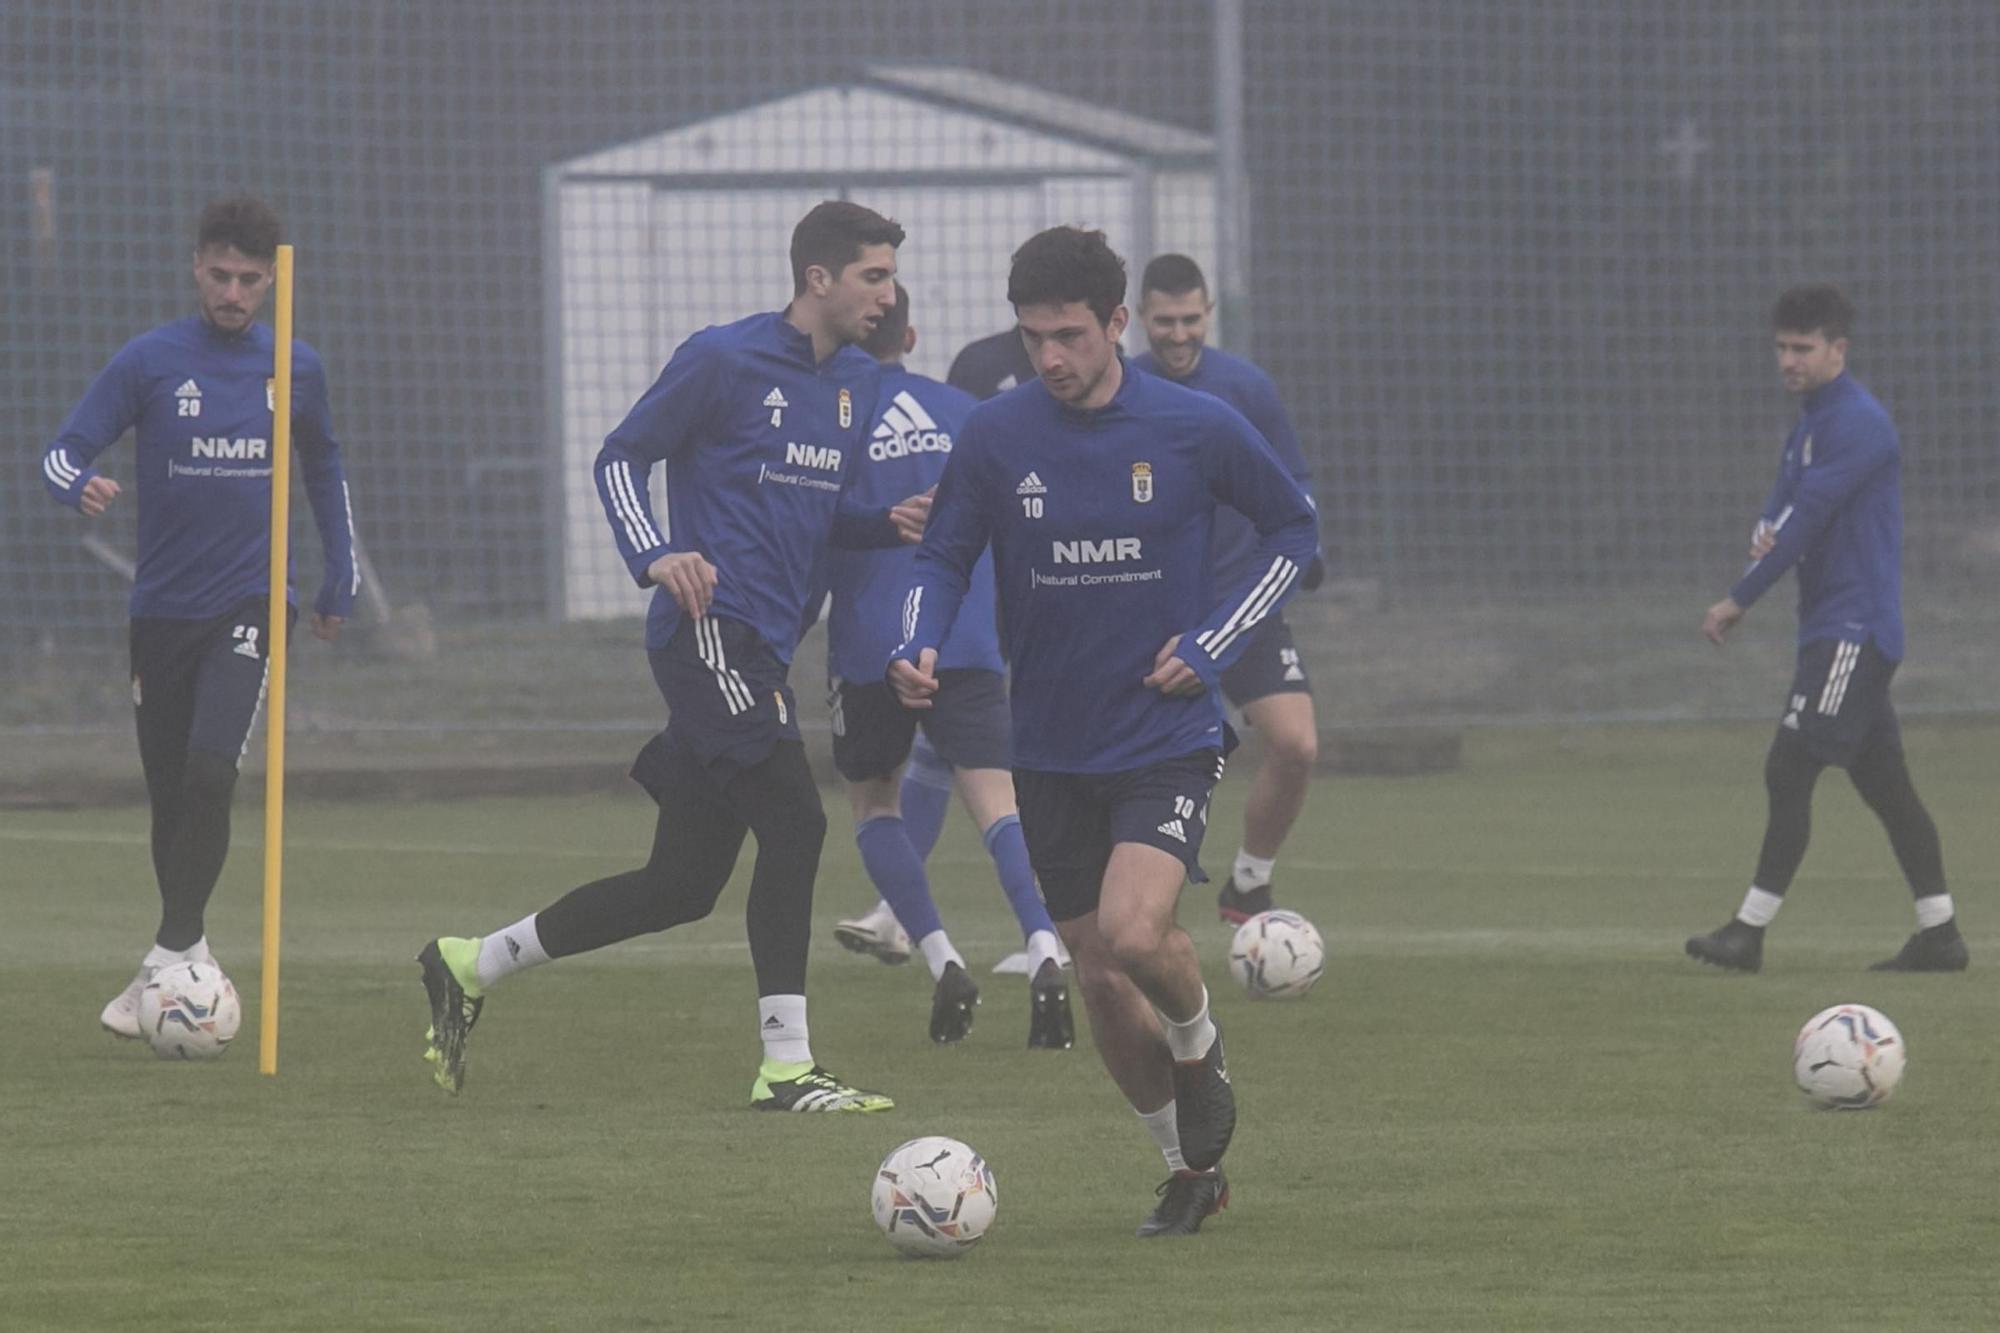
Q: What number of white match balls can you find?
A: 4